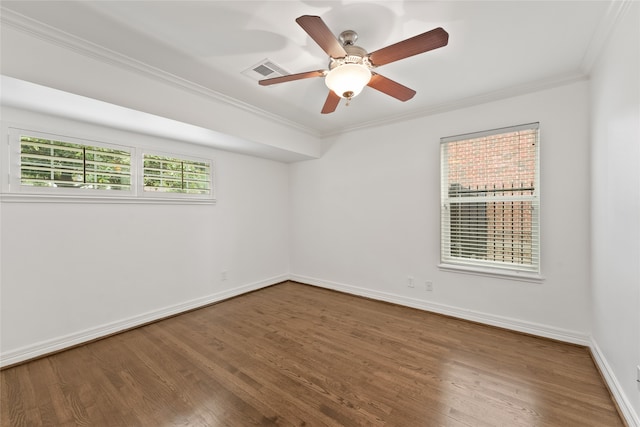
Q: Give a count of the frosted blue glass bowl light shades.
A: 0